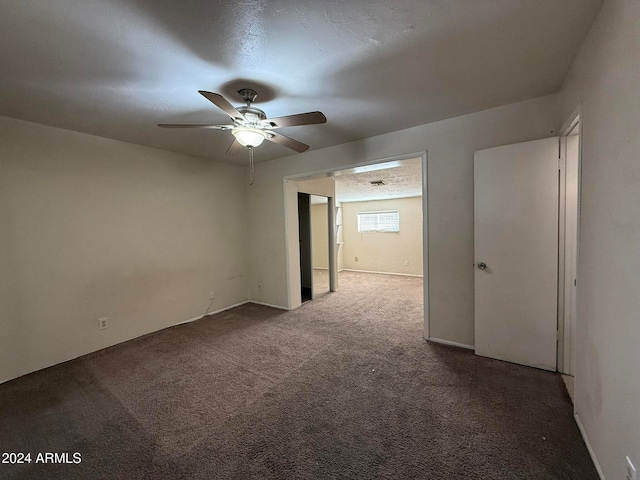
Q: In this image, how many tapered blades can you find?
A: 5